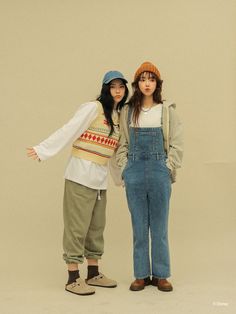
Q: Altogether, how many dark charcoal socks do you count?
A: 2